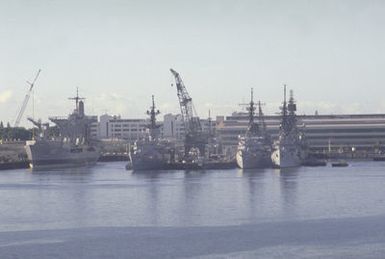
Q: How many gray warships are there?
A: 4